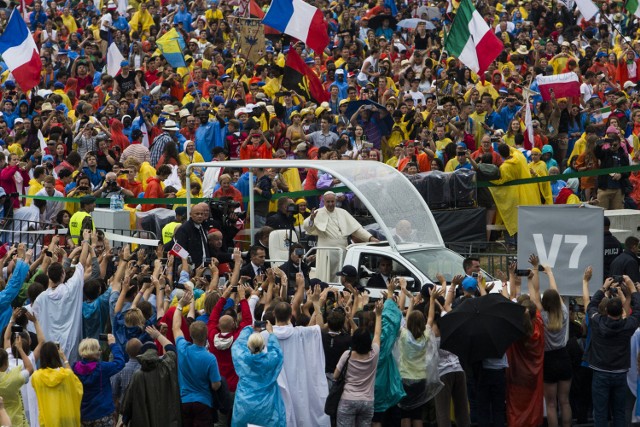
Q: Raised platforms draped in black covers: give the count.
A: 1